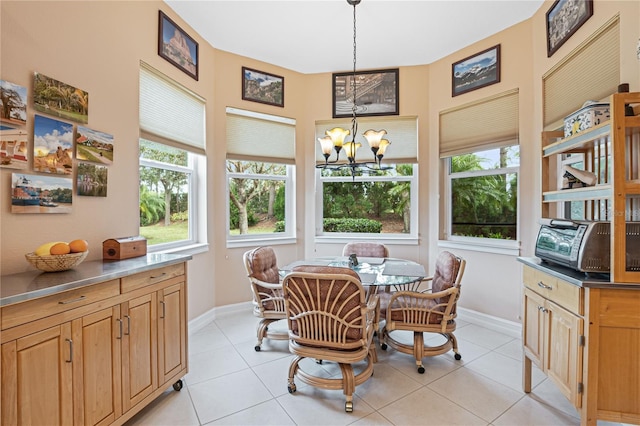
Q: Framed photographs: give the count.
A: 5